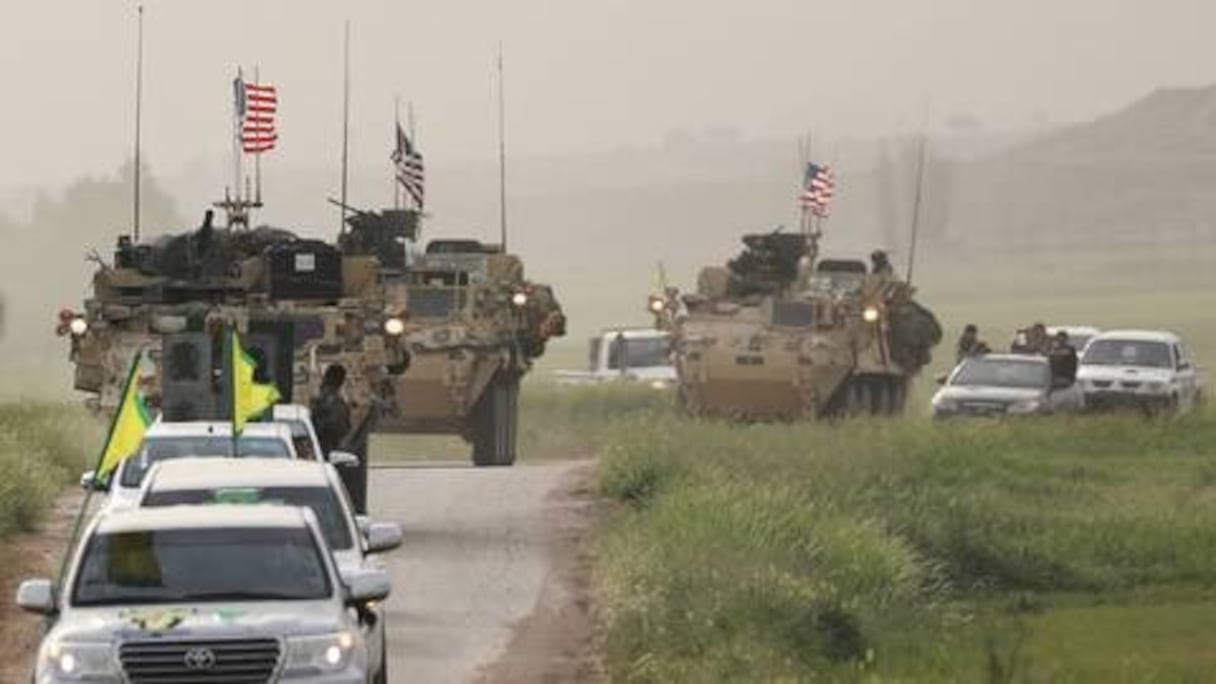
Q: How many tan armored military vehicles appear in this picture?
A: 3